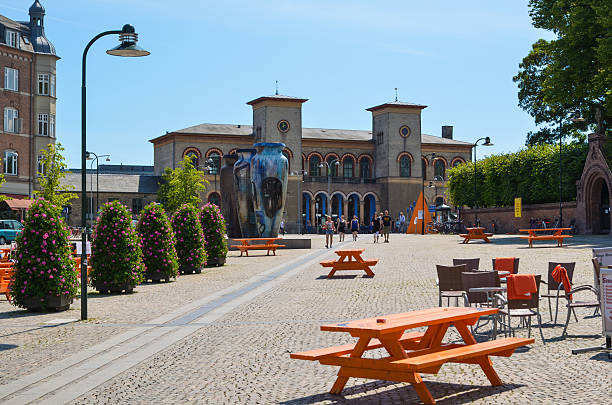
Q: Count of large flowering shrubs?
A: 5